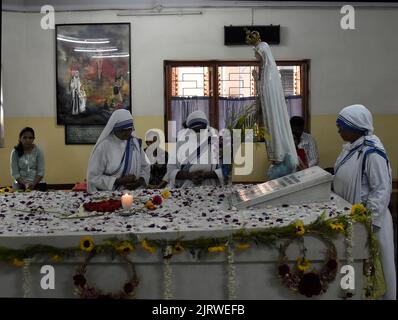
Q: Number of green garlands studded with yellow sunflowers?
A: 1